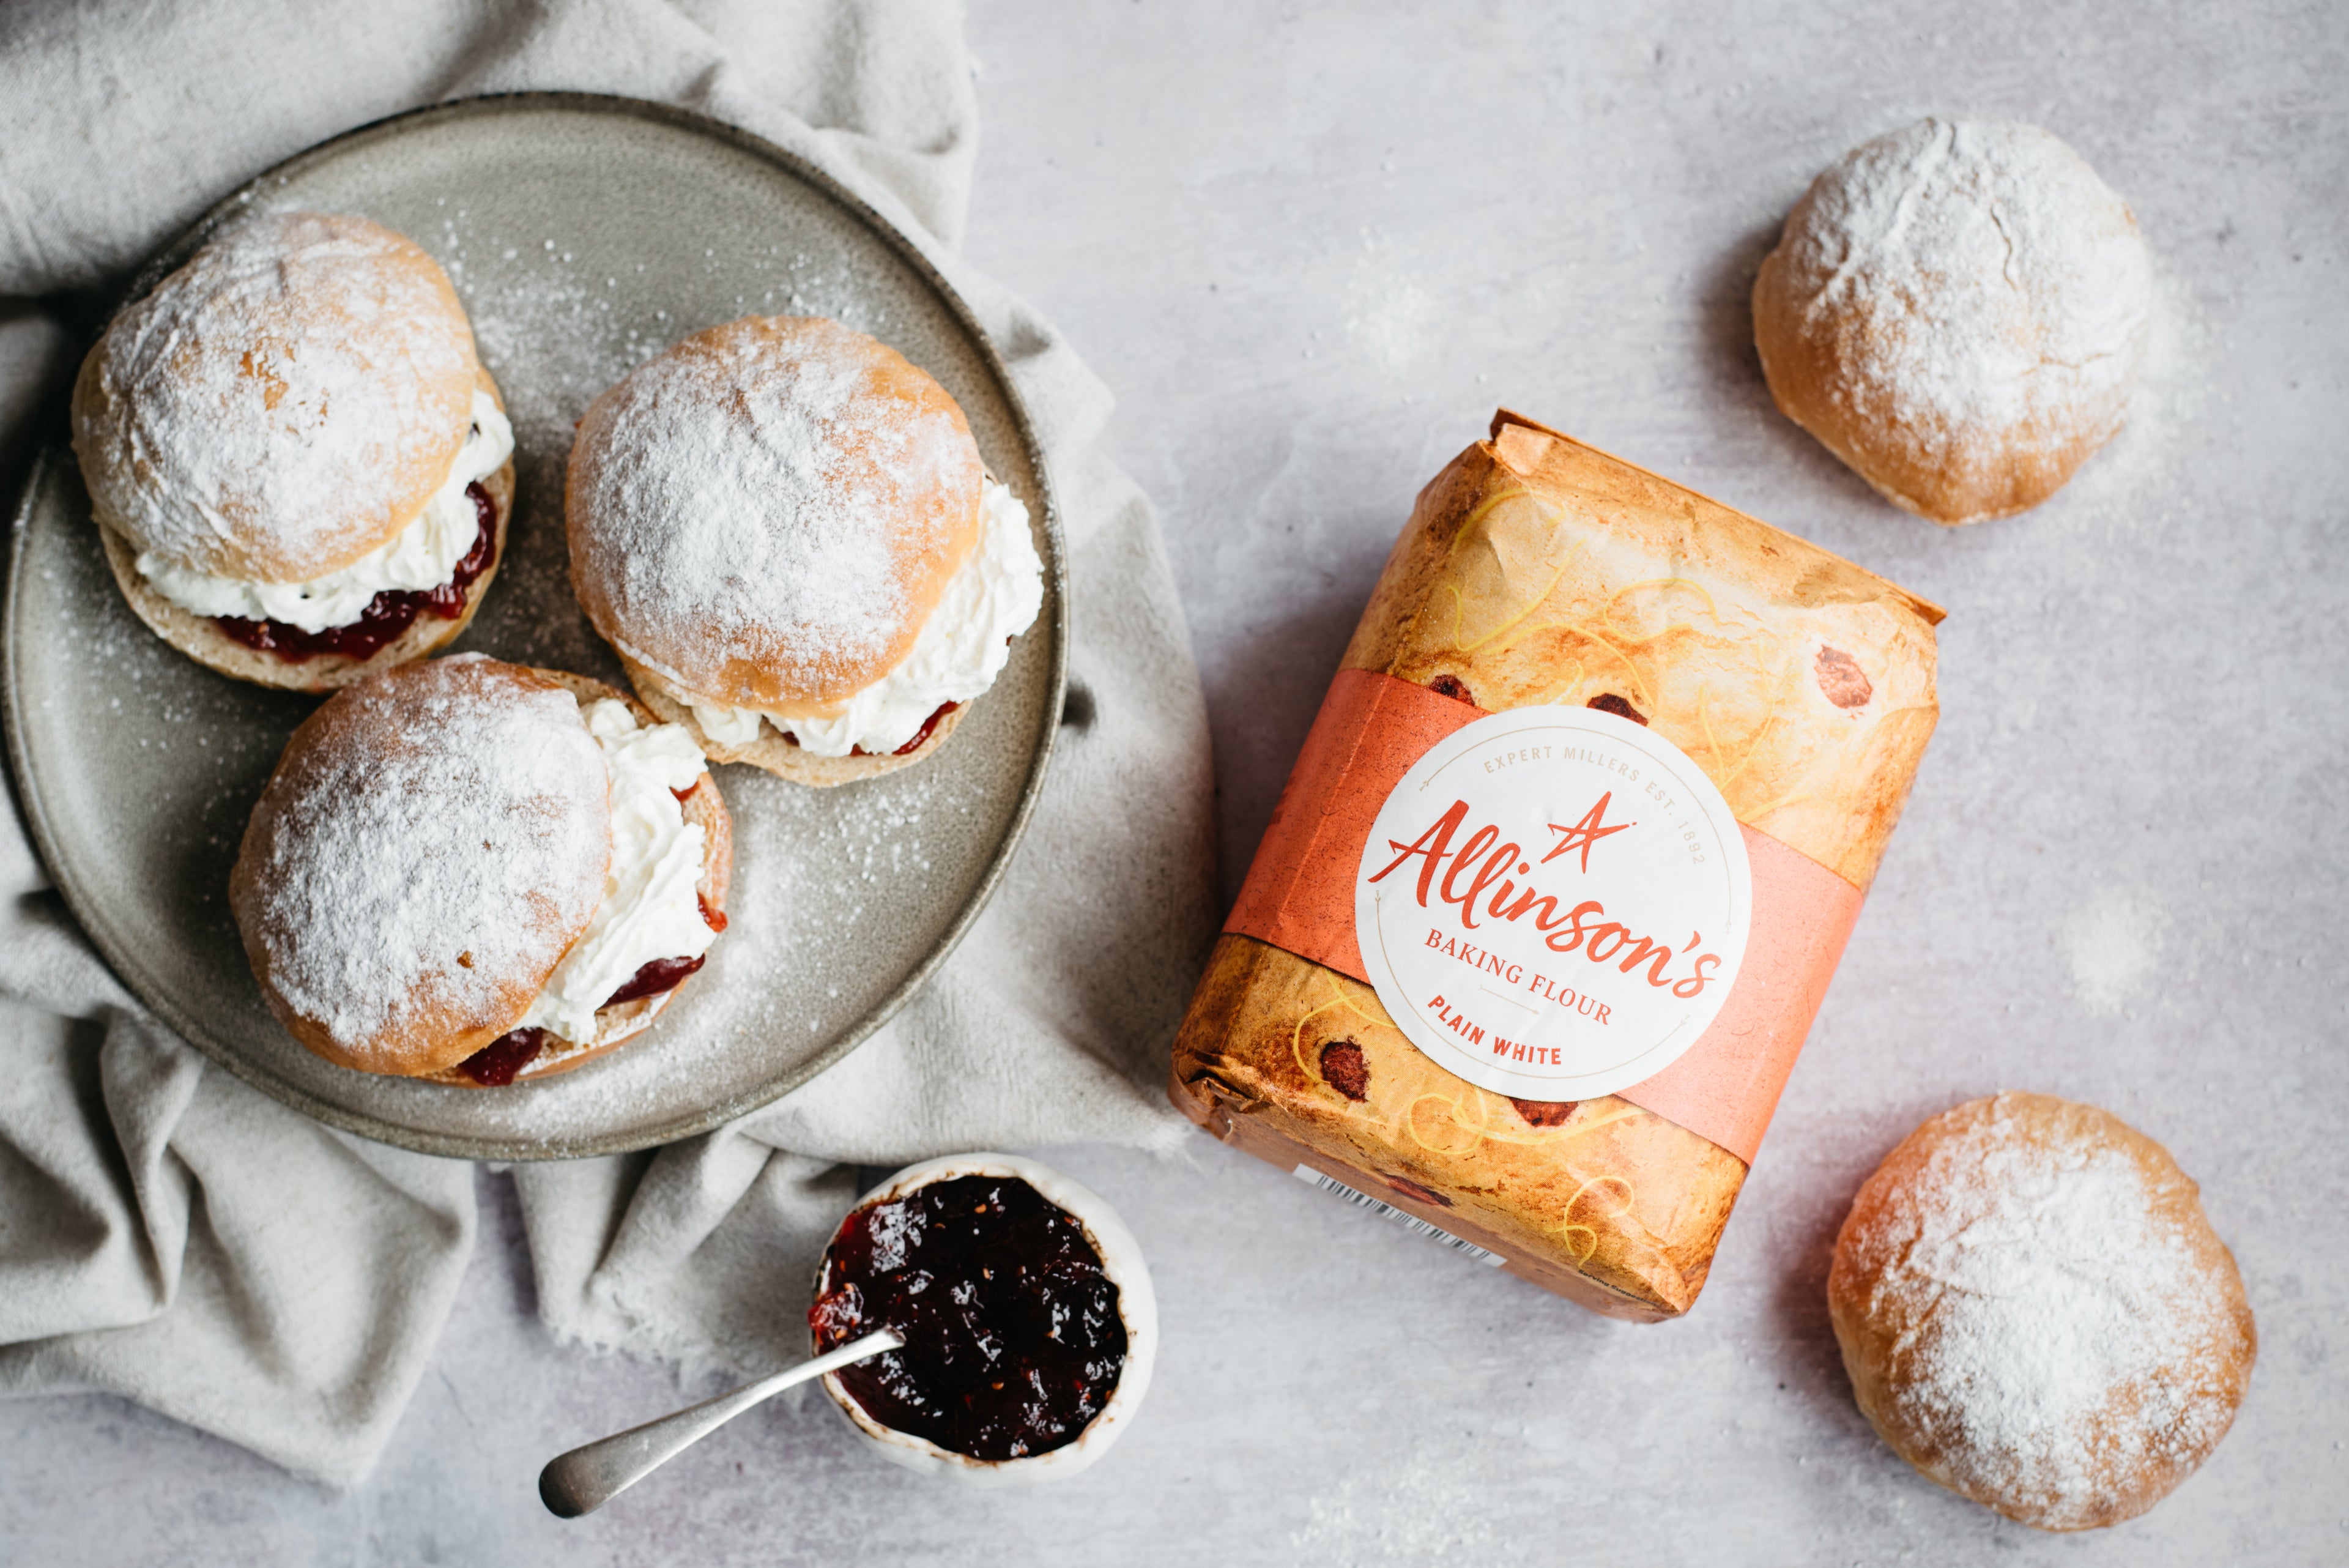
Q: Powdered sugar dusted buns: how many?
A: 5